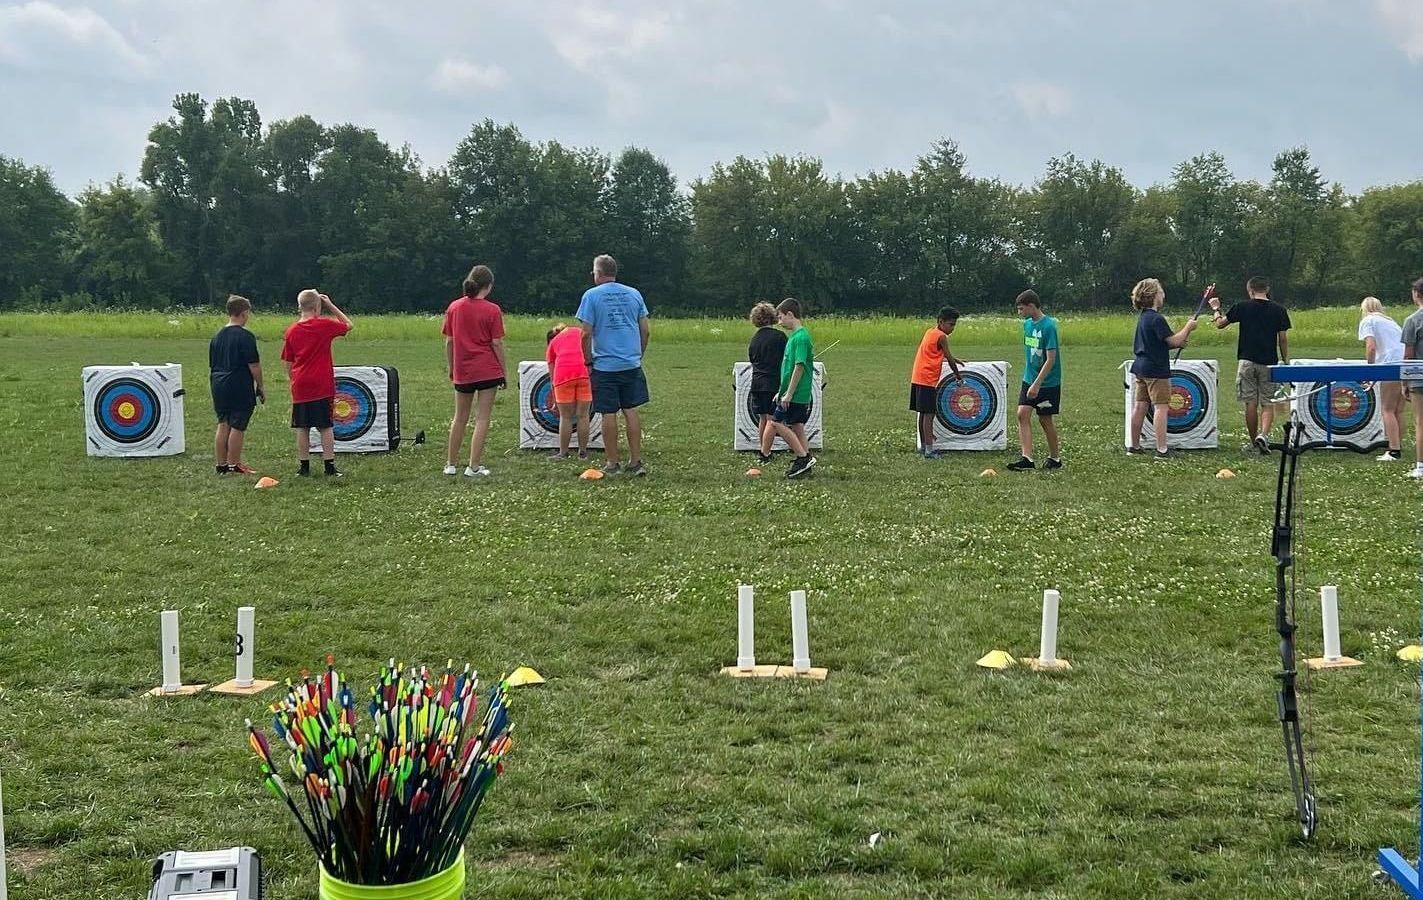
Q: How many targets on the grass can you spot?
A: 7